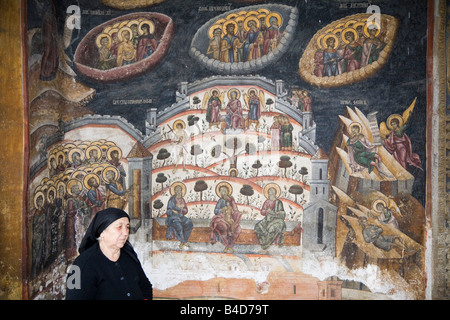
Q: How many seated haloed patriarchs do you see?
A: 3